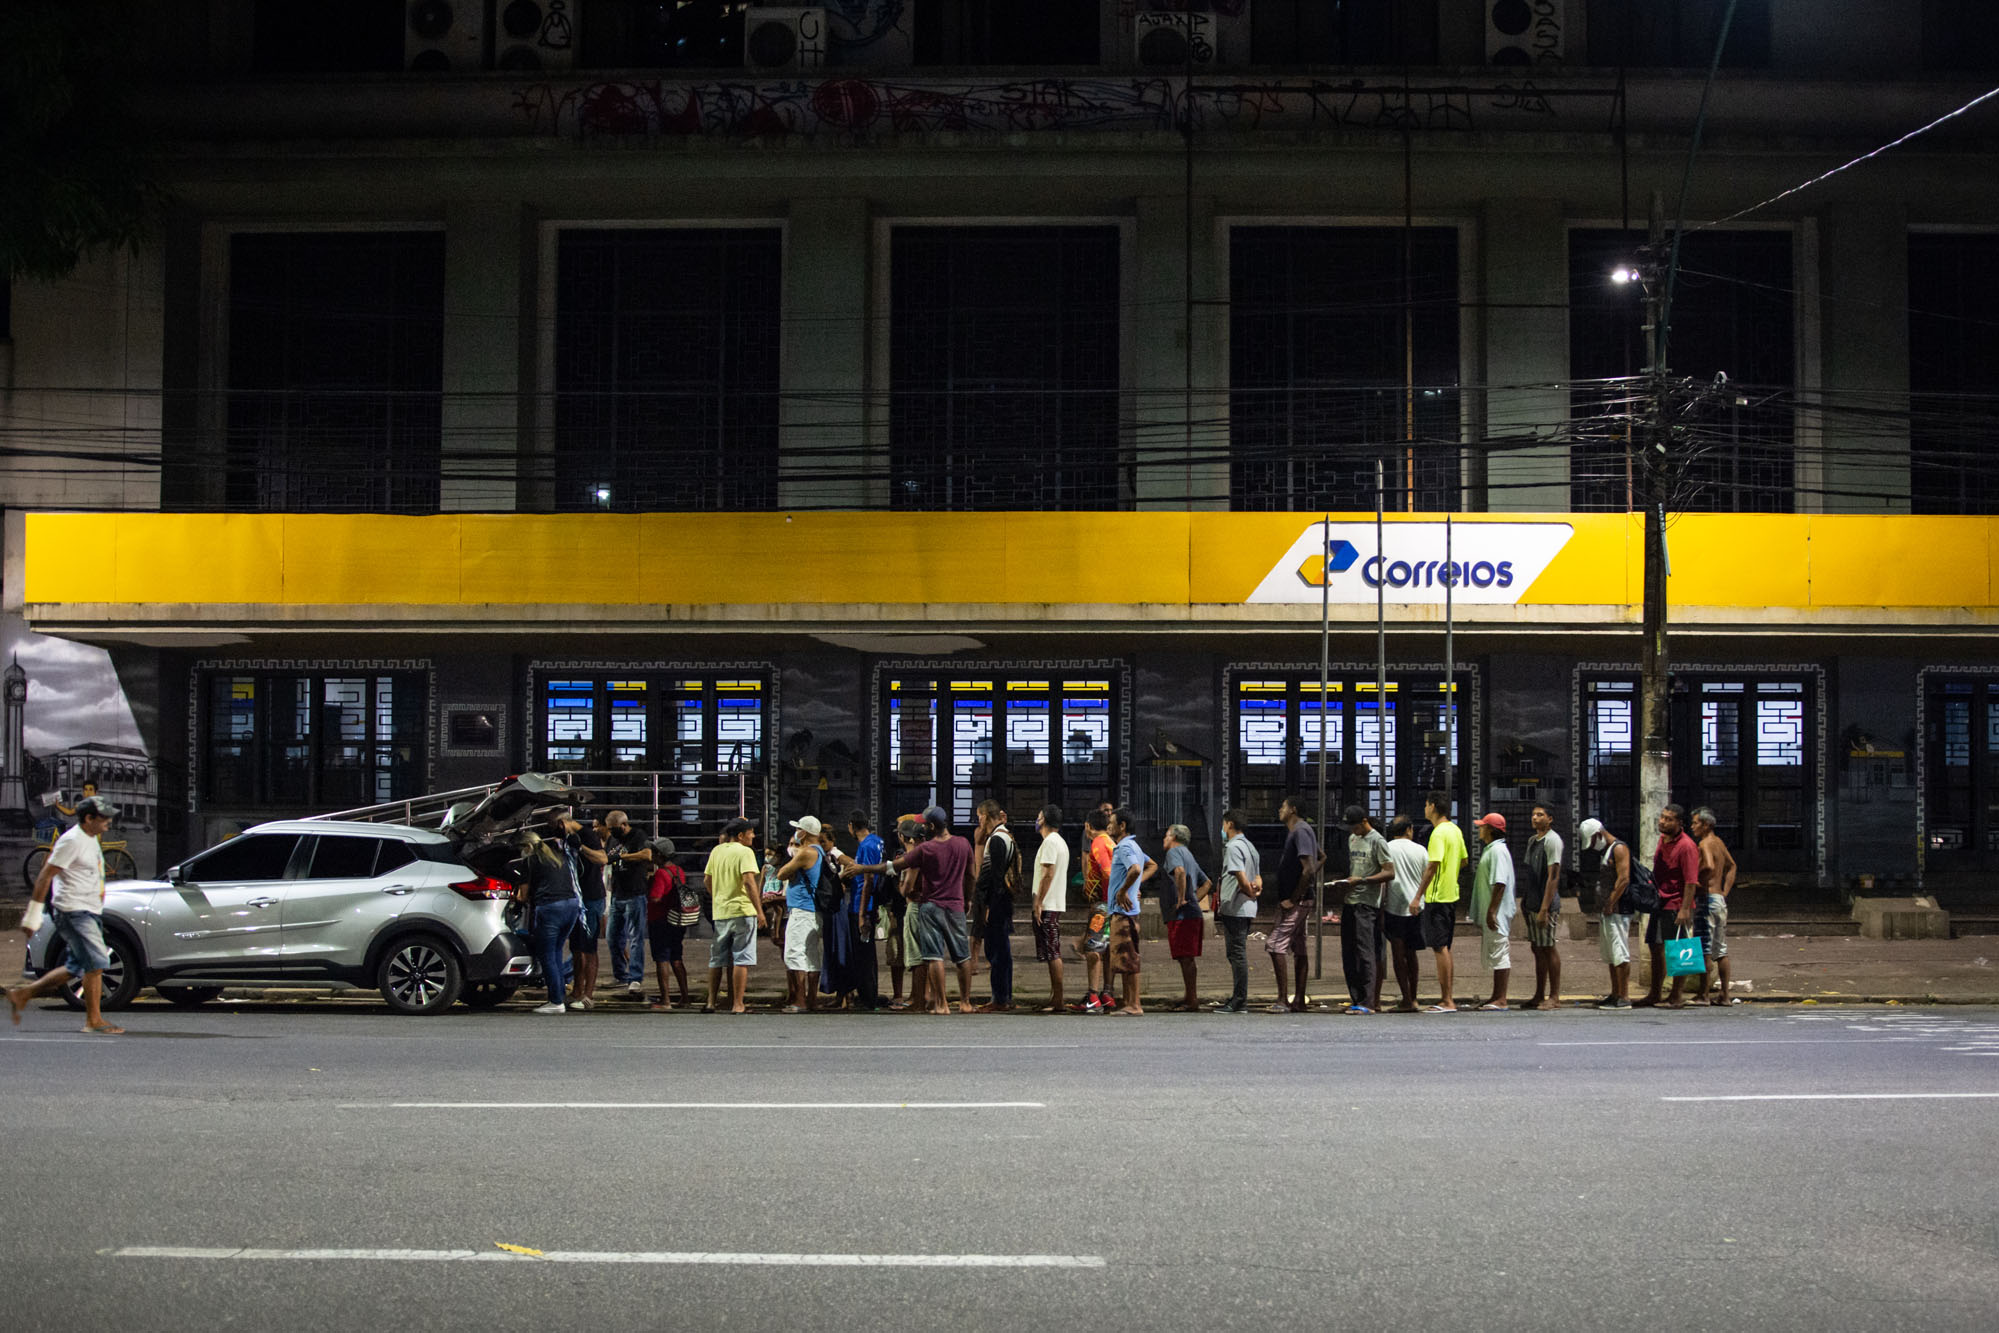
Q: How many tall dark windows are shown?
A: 6